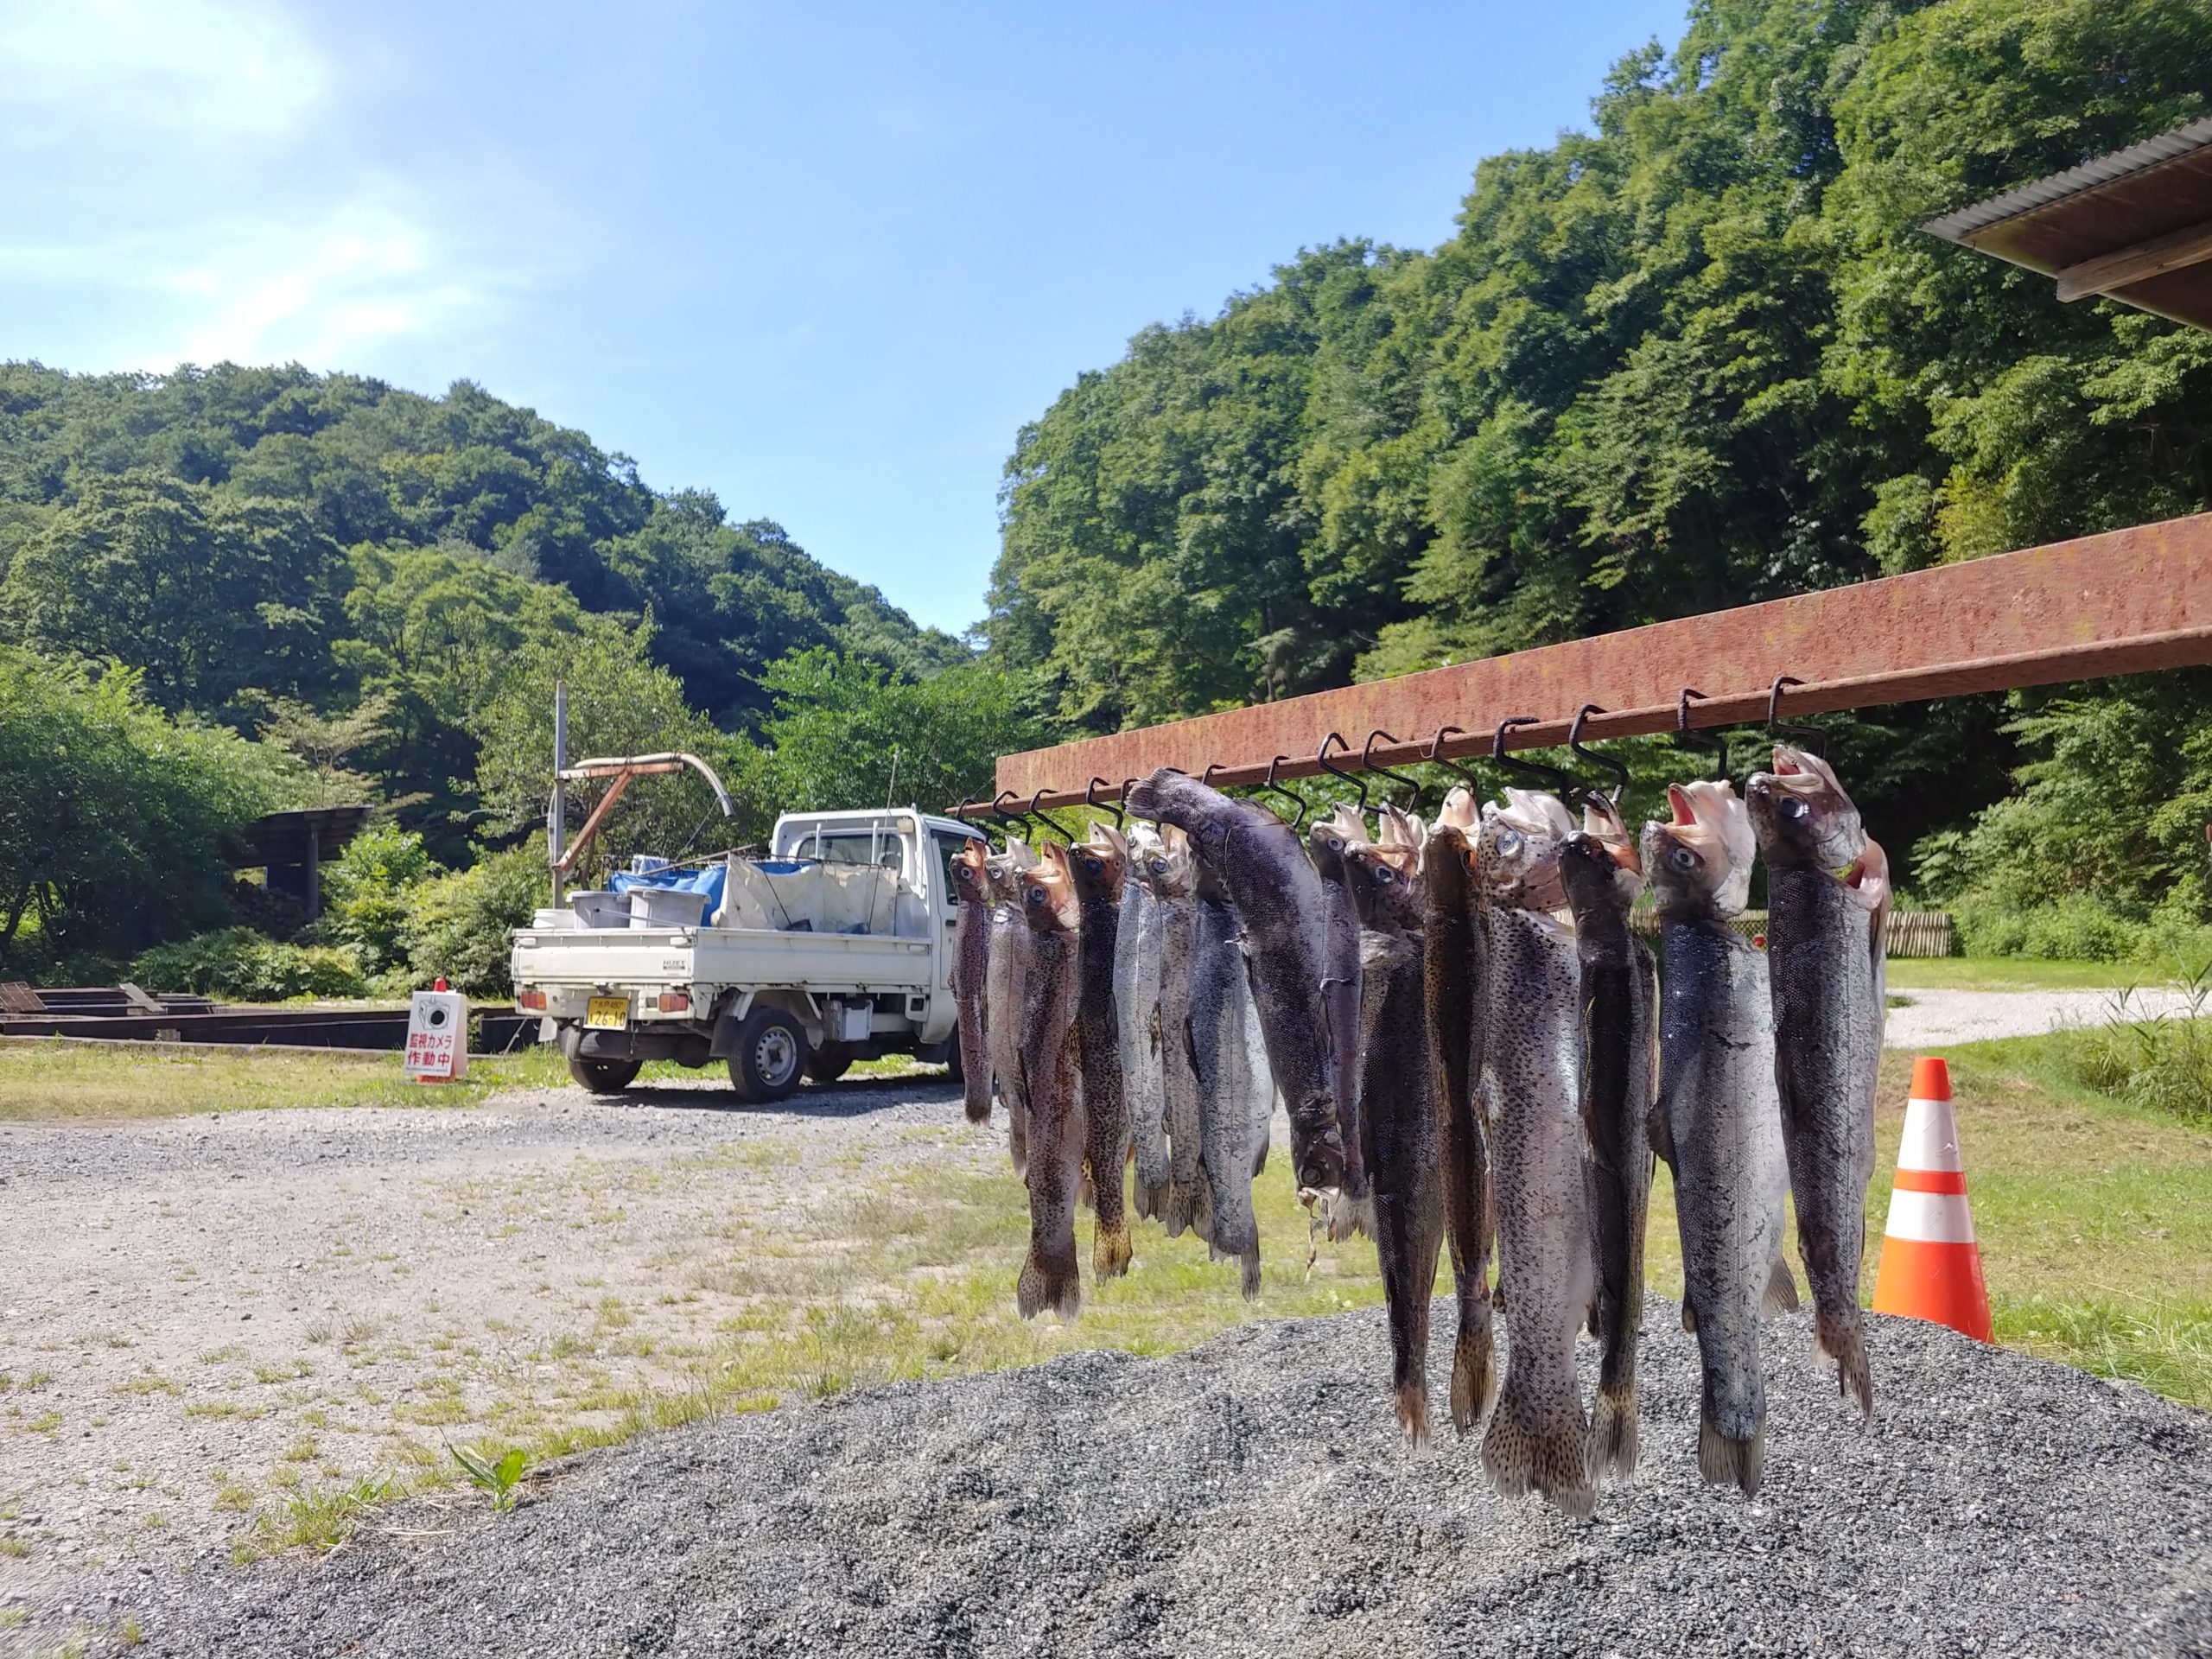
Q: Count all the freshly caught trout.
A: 15